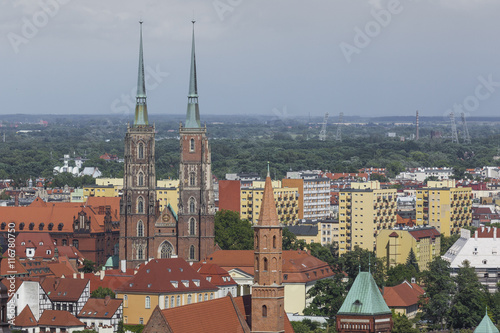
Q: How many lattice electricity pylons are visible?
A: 4